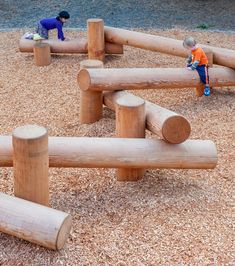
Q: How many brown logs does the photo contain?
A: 12